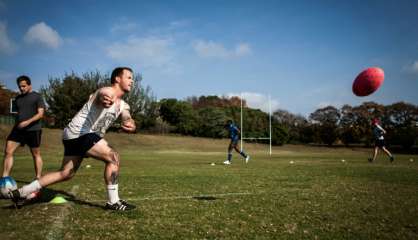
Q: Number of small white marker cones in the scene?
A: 5